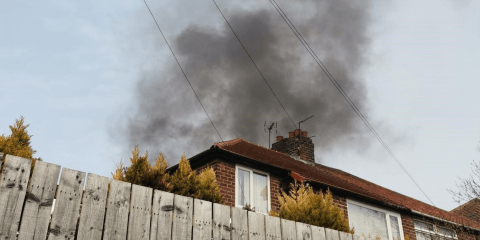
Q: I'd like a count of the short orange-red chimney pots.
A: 4